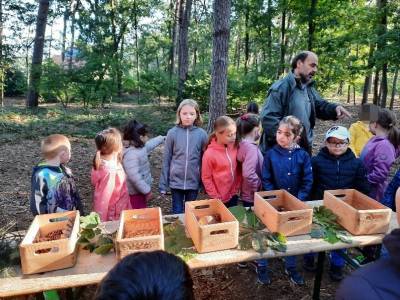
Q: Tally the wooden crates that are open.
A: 5